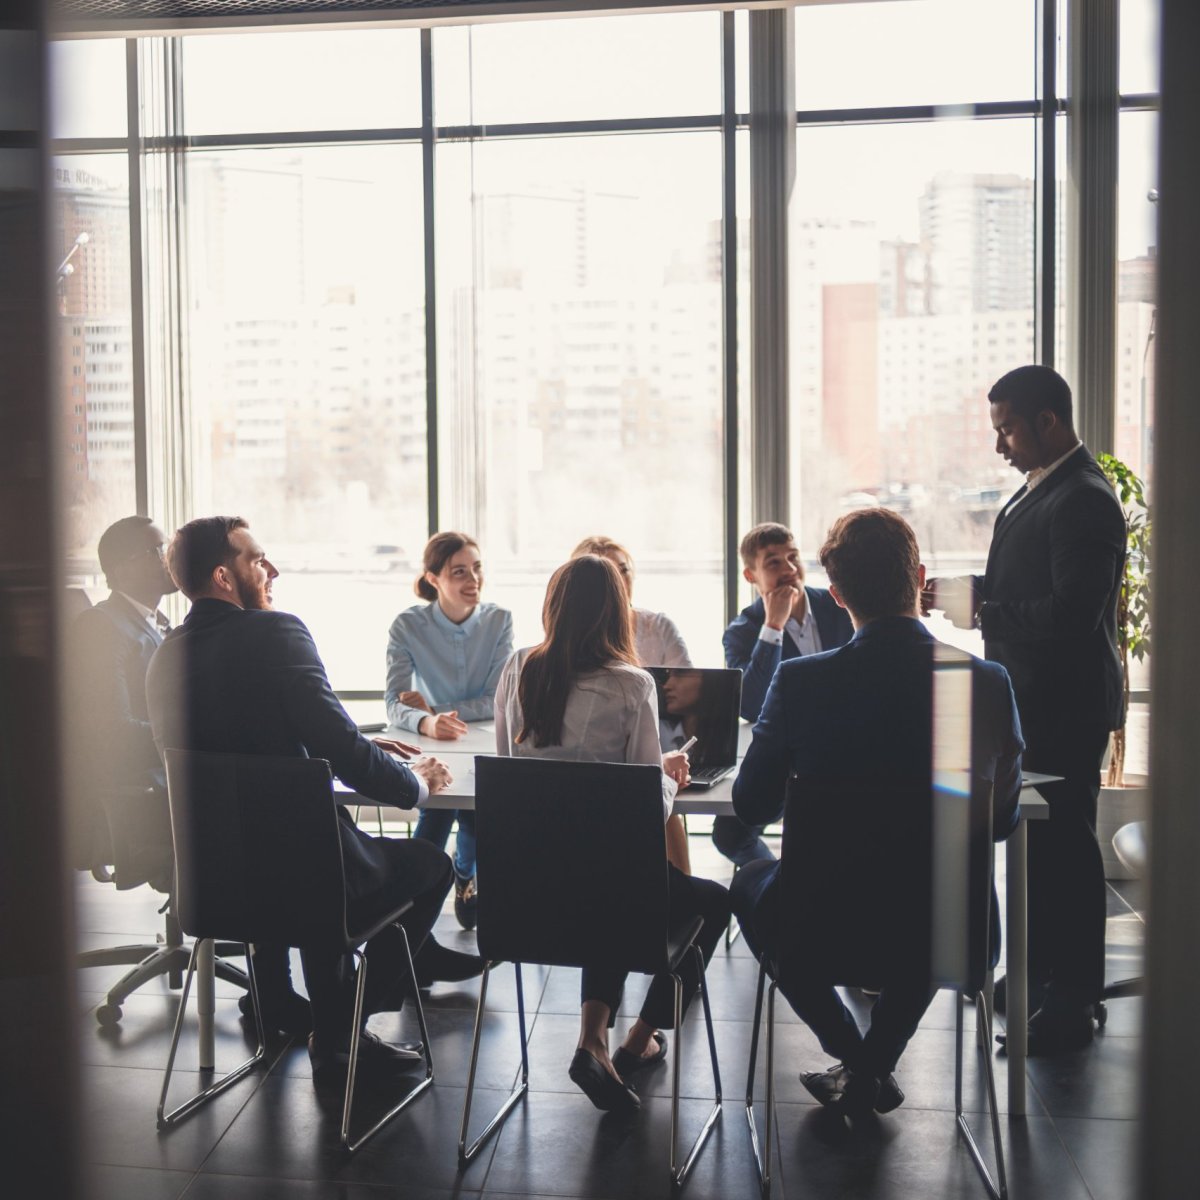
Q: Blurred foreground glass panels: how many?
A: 2